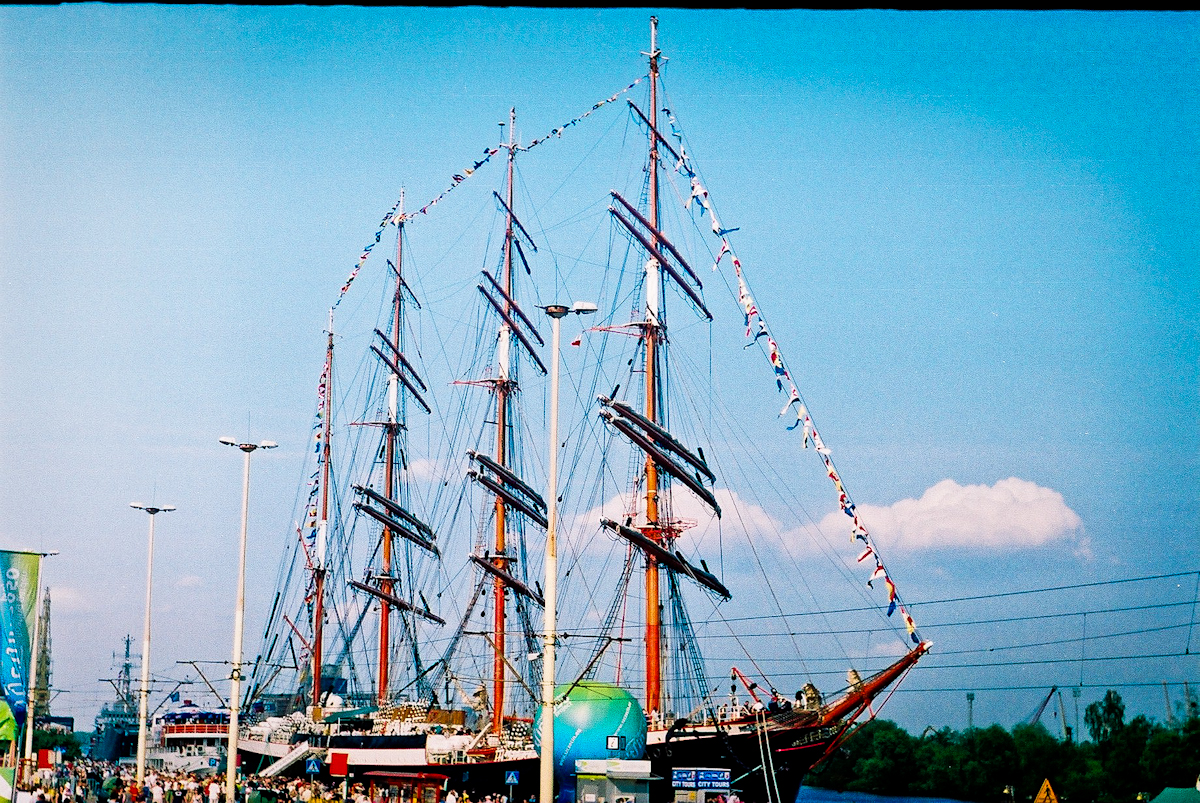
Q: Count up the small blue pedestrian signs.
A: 2